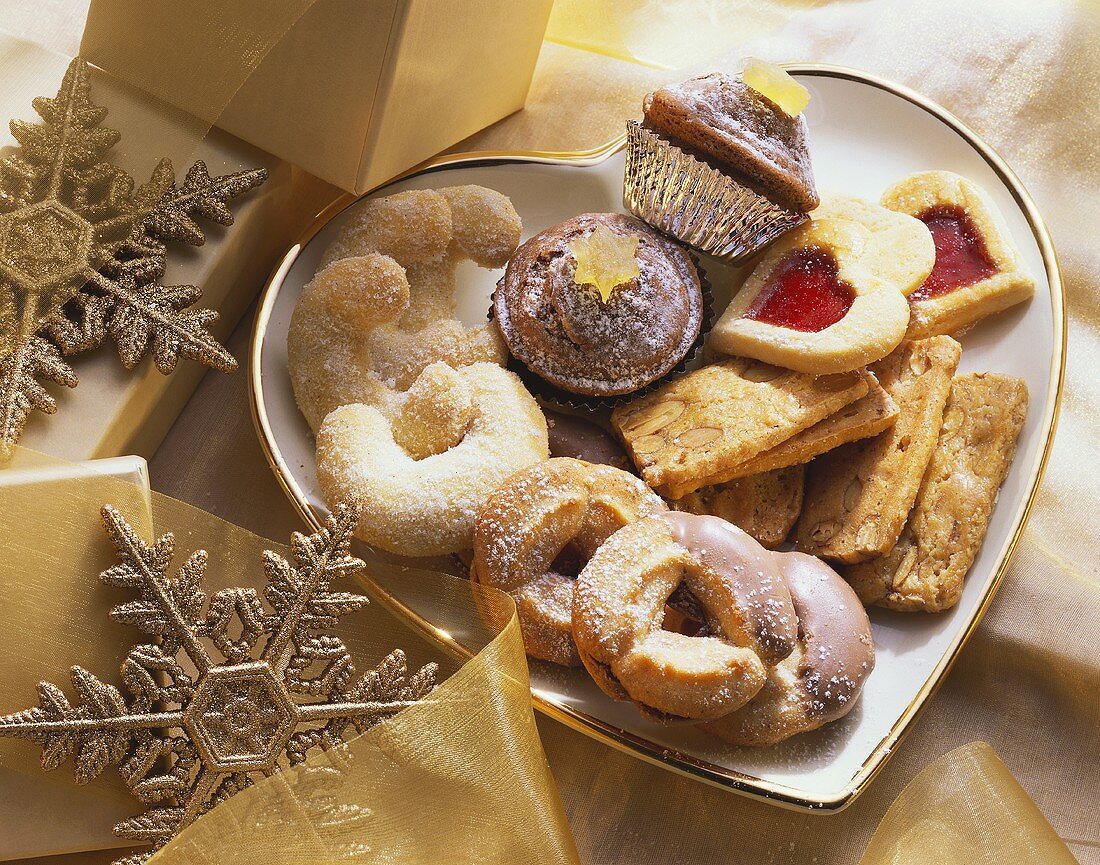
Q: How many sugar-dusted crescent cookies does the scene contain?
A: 4